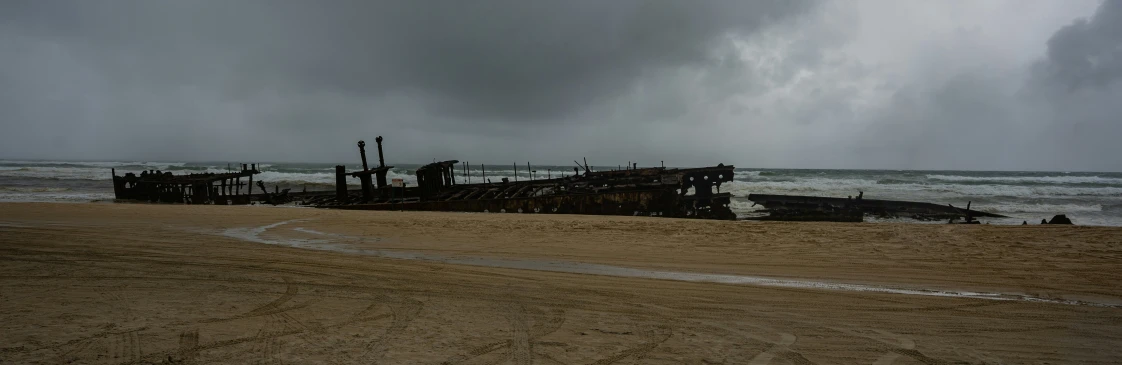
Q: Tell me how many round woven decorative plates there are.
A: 0